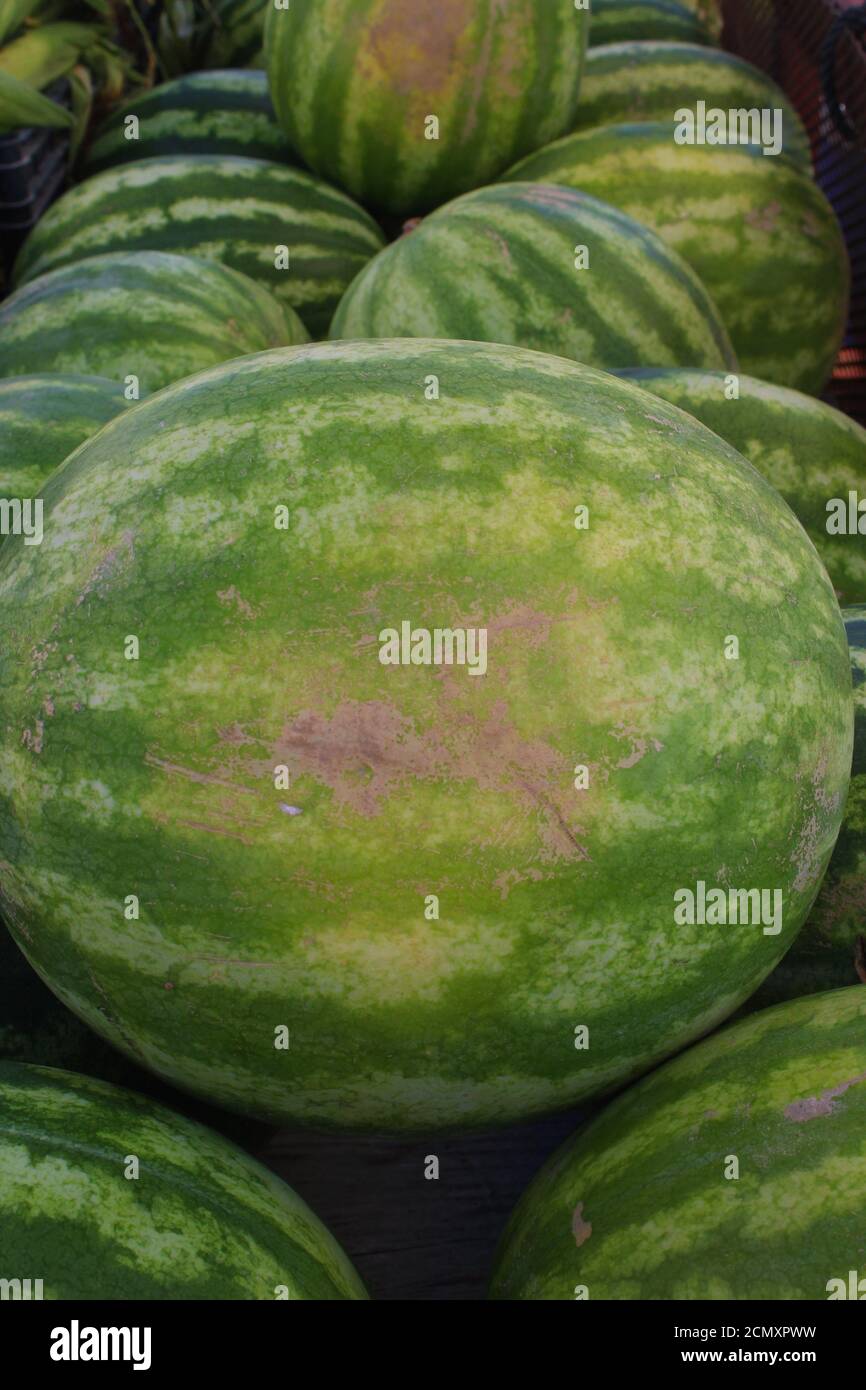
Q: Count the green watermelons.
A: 14